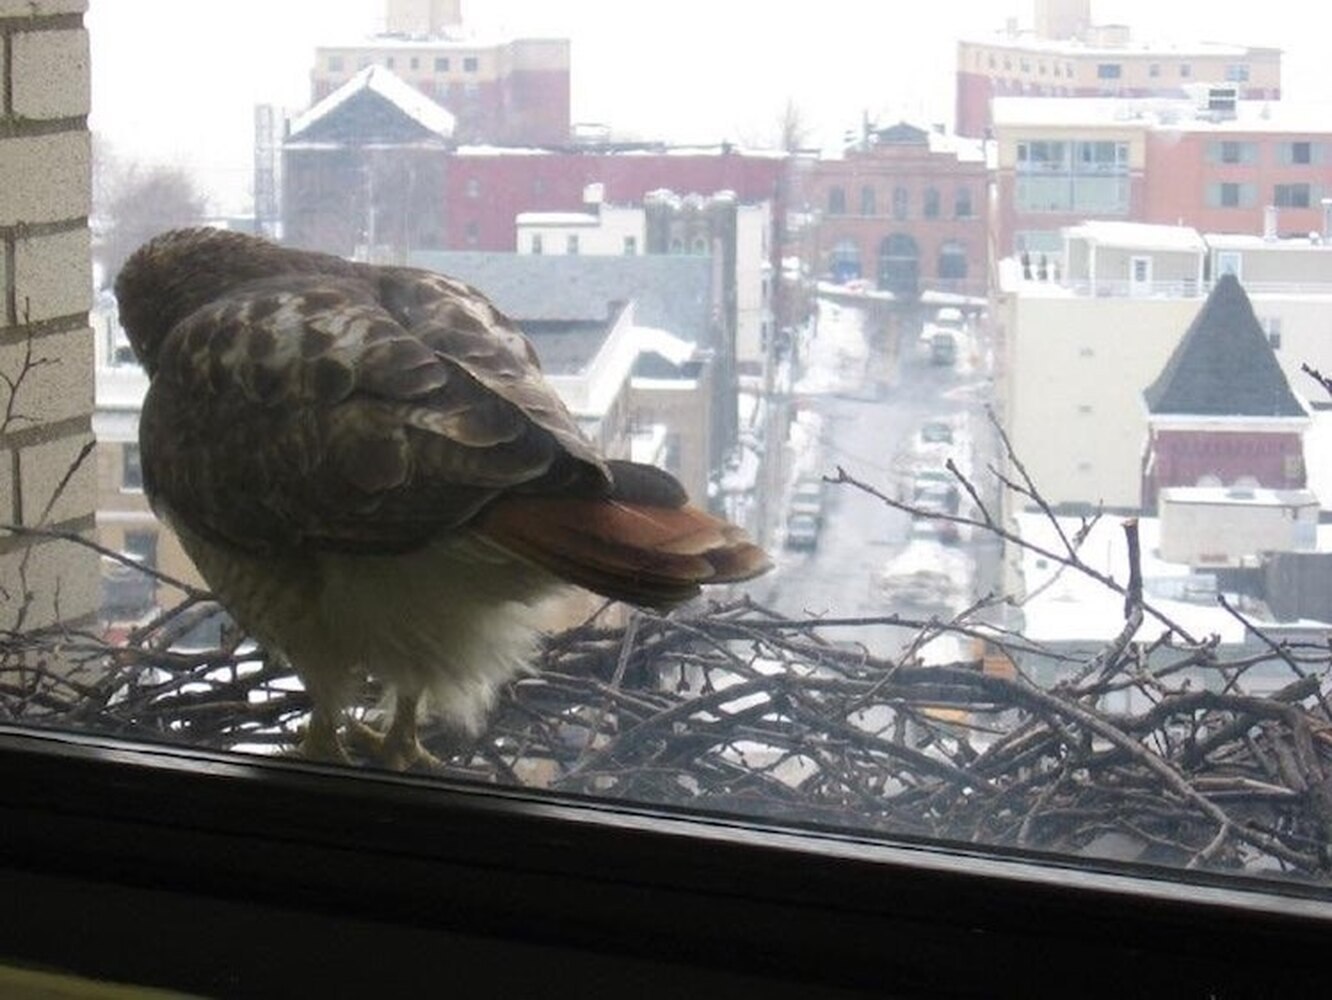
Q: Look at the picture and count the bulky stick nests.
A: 1